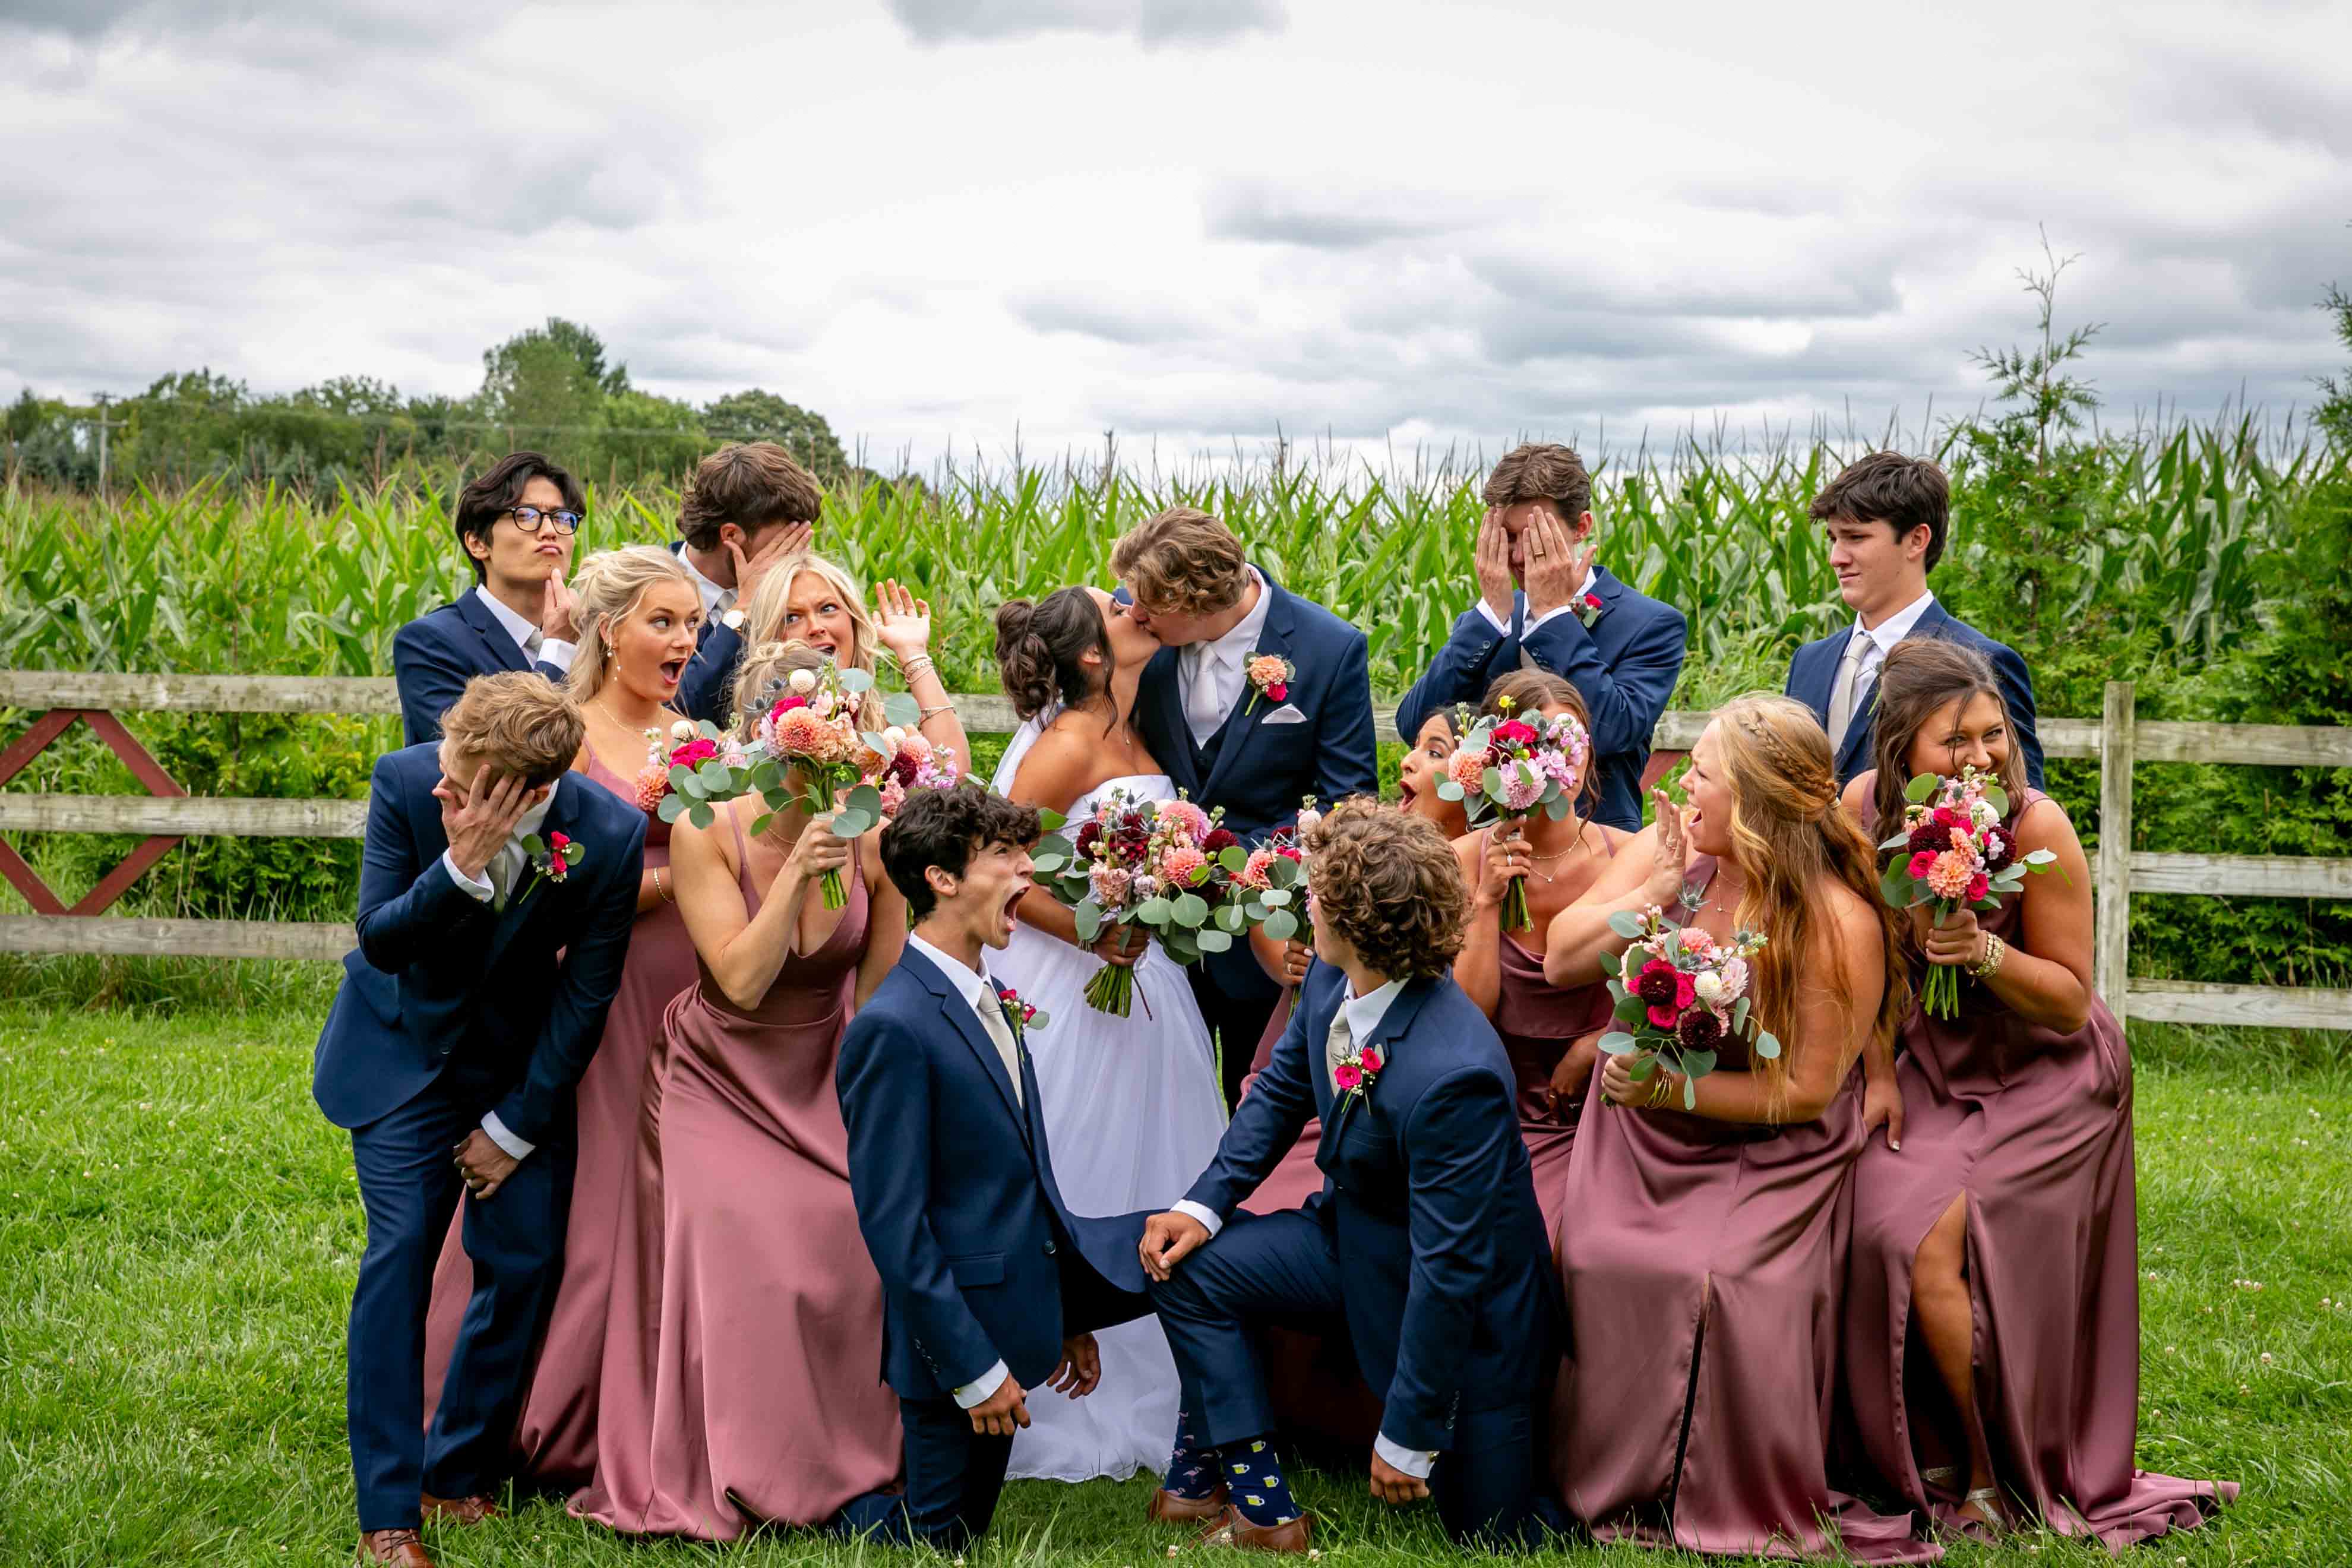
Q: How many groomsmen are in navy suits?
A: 7